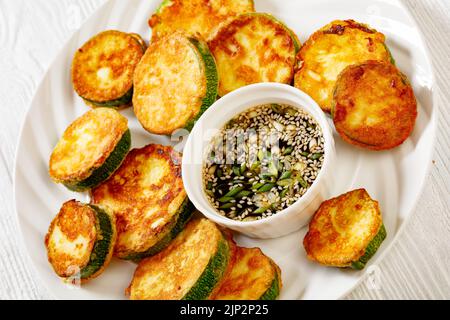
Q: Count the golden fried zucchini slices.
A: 12